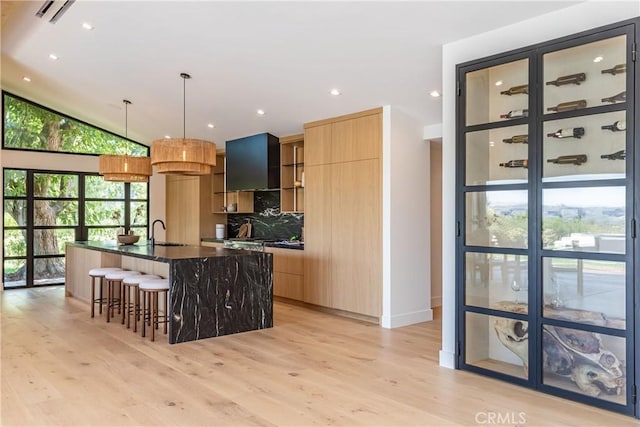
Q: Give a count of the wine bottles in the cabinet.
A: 12